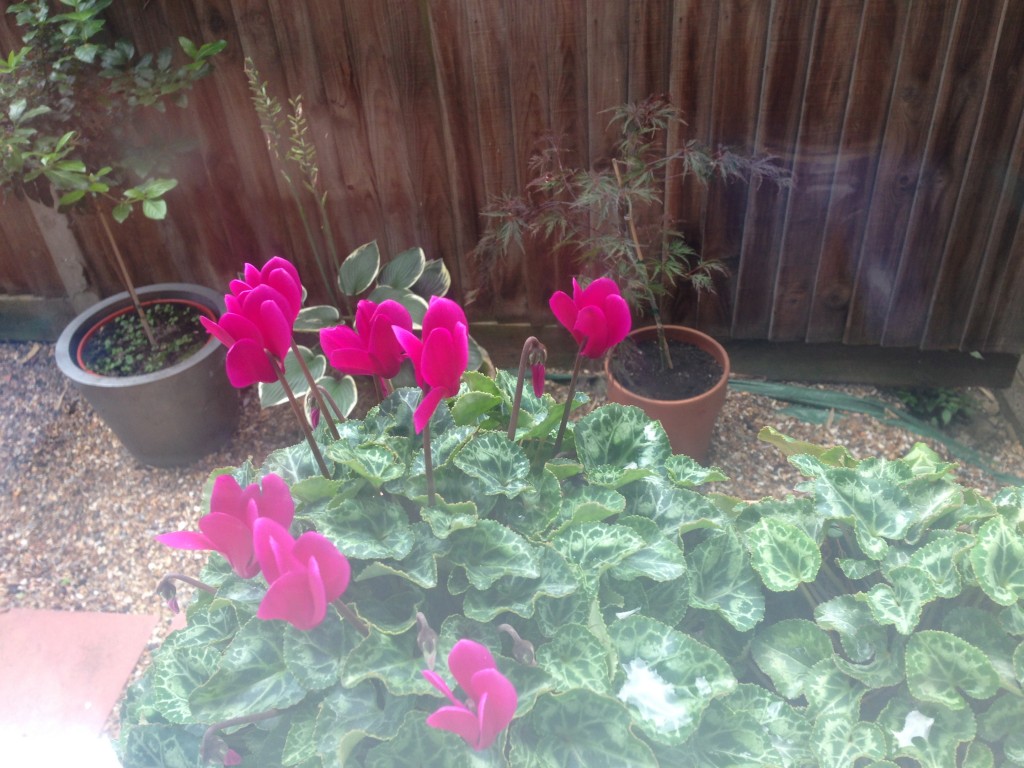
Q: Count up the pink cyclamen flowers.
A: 8